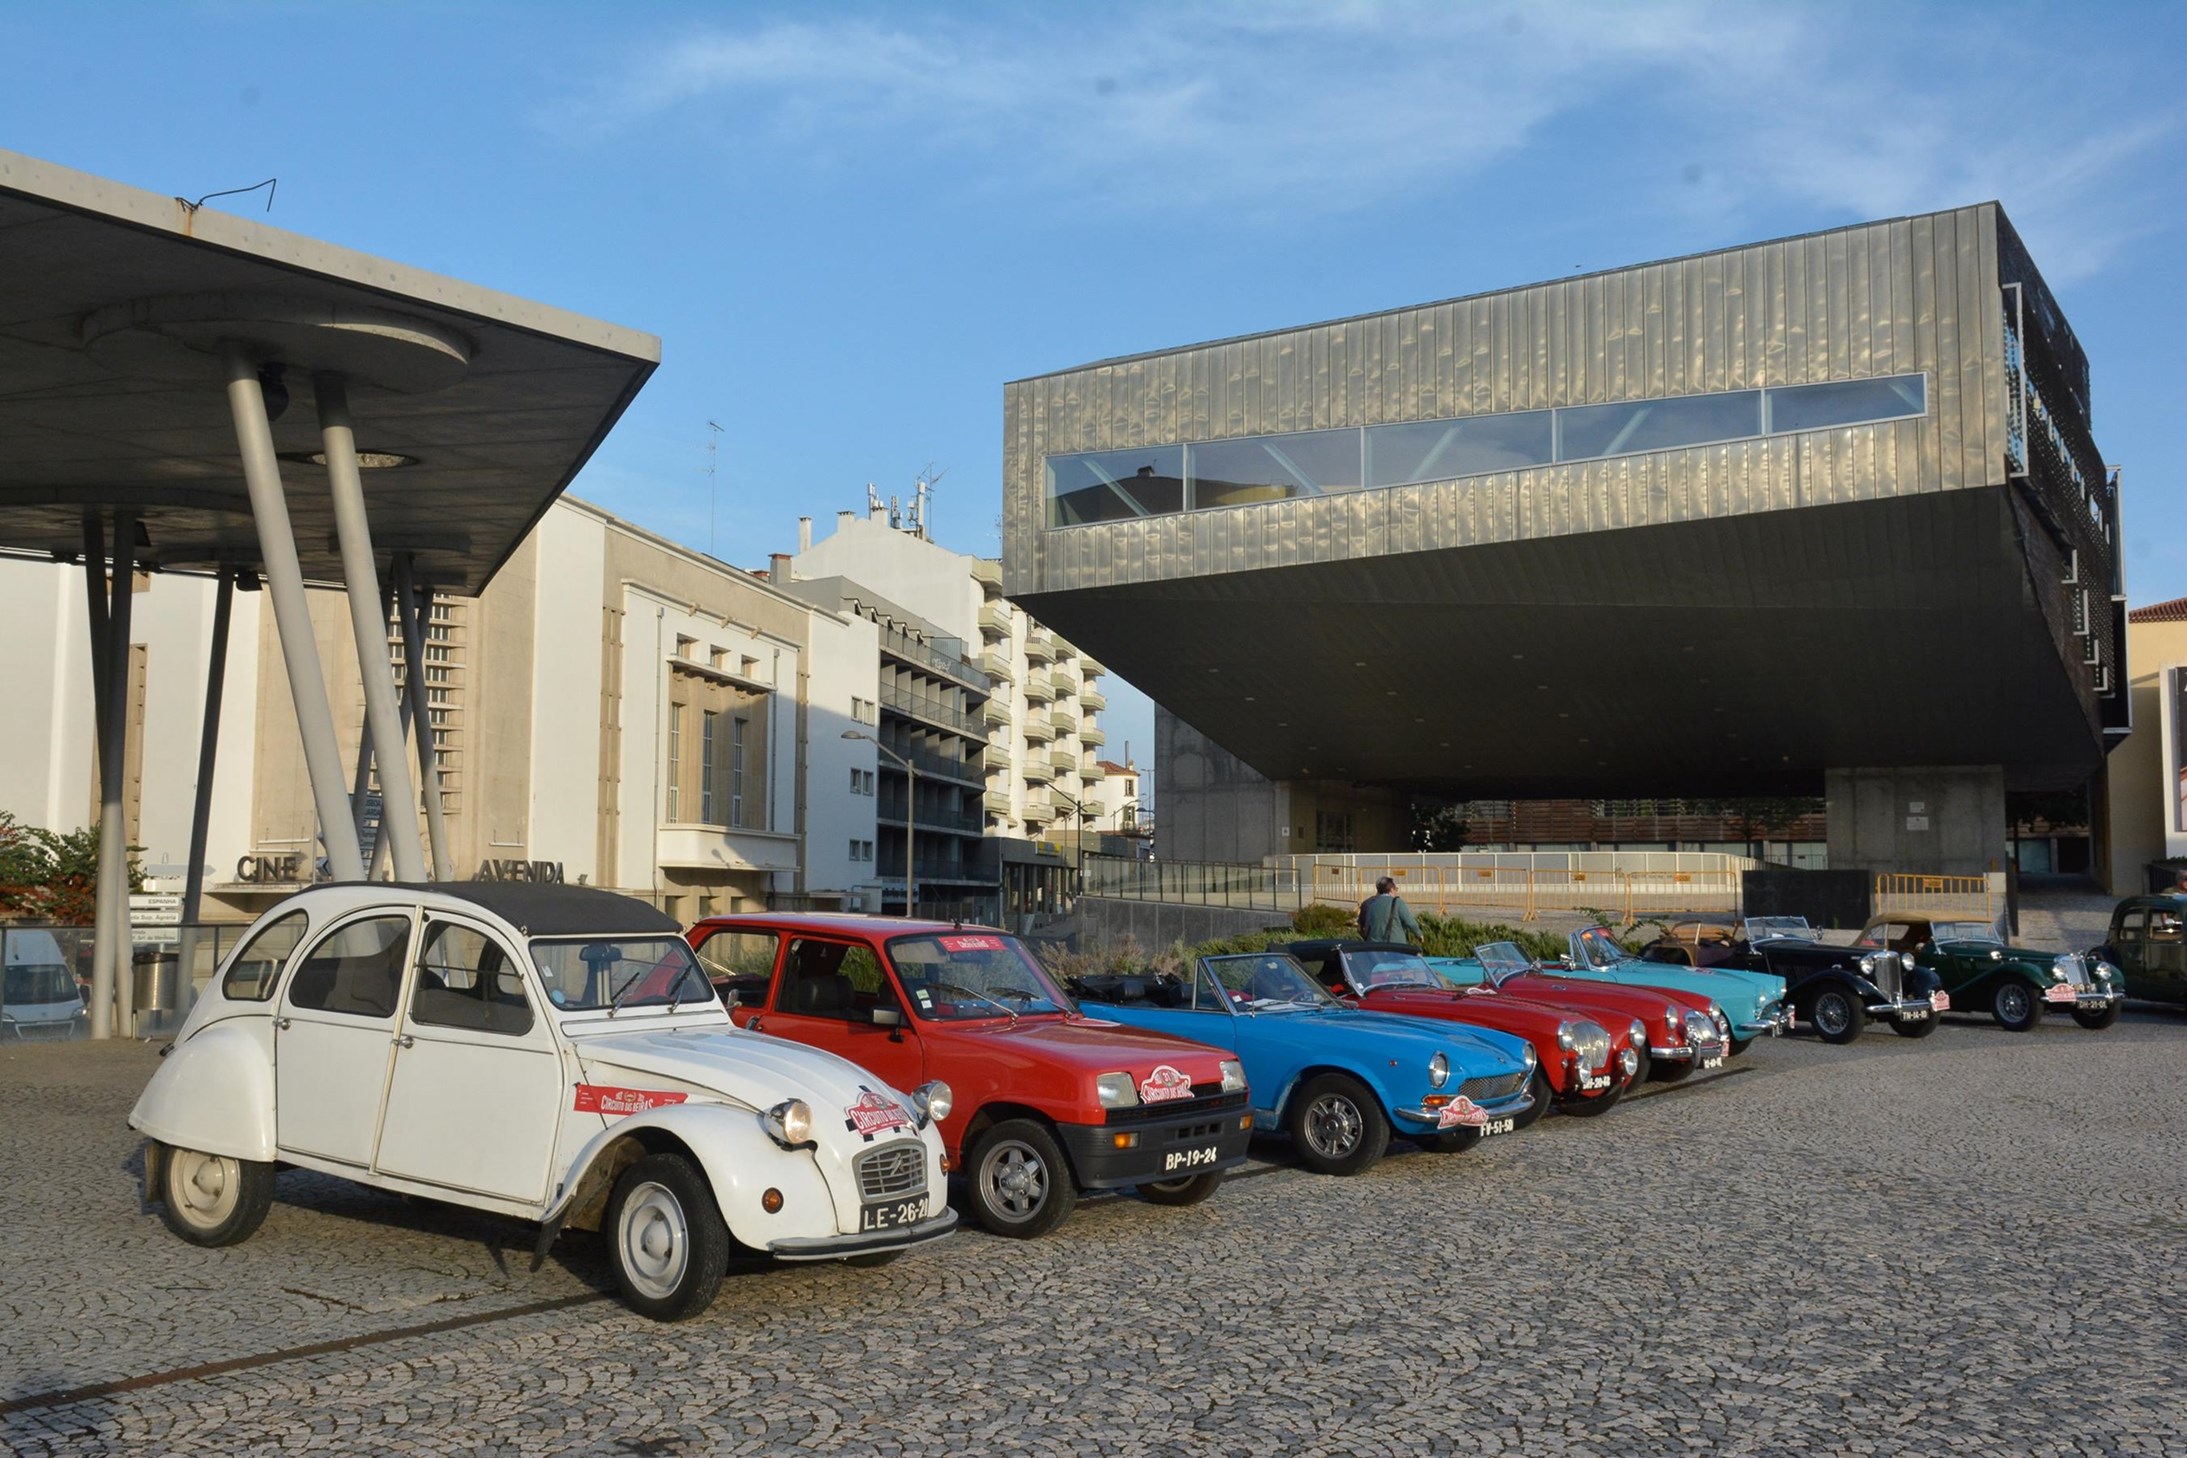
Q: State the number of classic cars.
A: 9